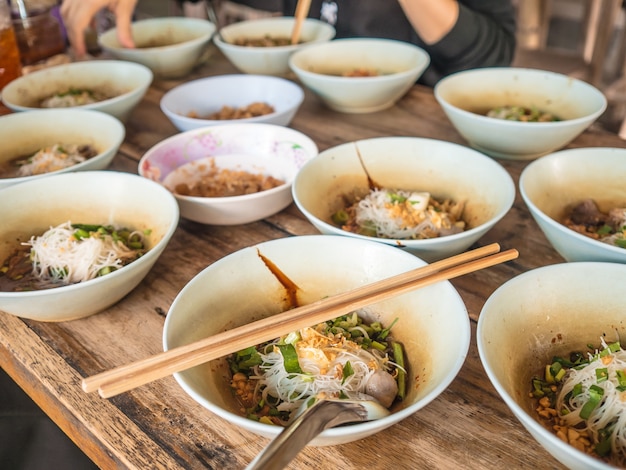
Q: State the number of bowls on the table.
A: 13